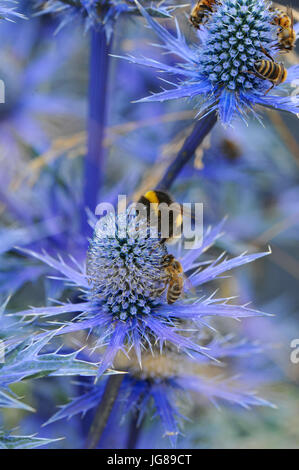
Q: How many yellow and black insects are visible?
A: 5